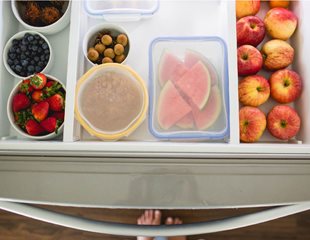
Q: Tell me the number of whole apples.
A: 8